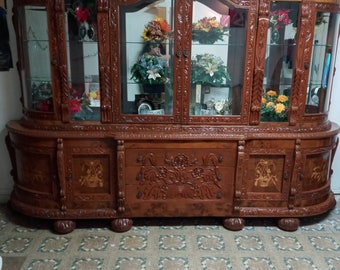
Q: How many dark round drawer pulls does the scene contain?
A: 6